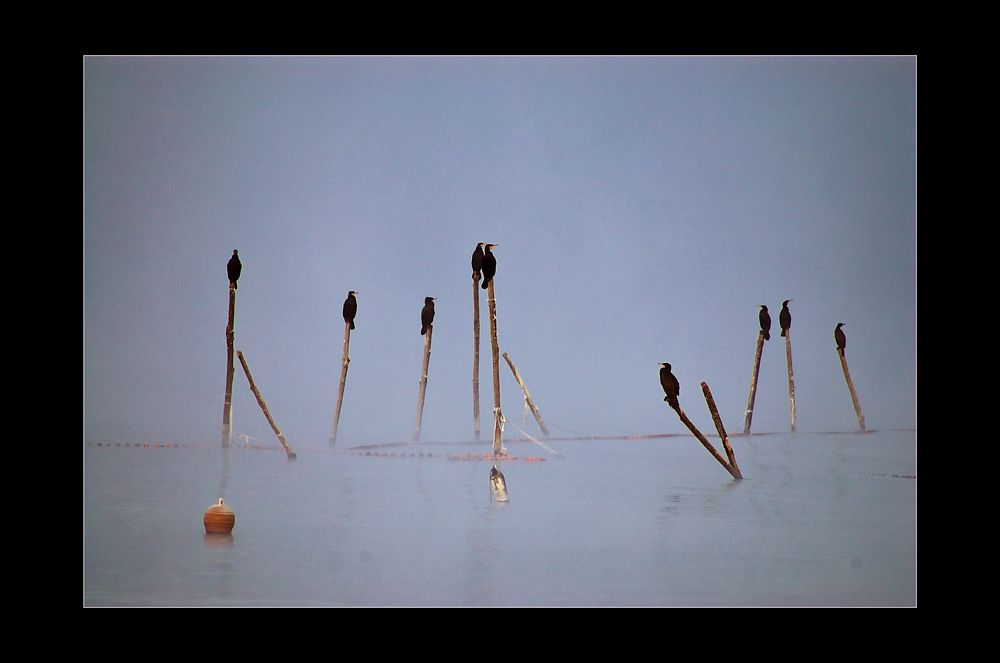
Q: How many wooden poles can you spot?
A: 12